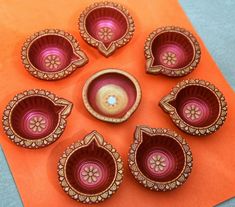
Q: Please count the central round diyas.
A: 1